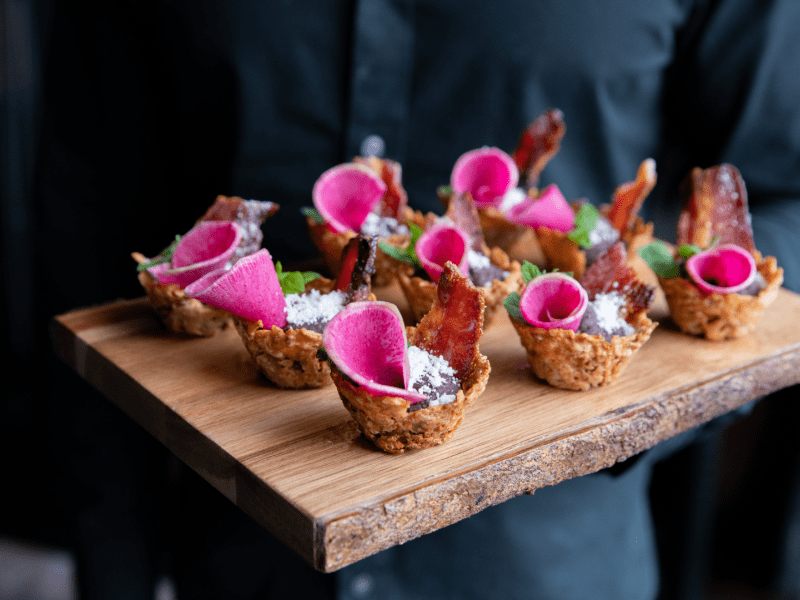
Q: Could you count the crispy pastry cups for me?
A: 9